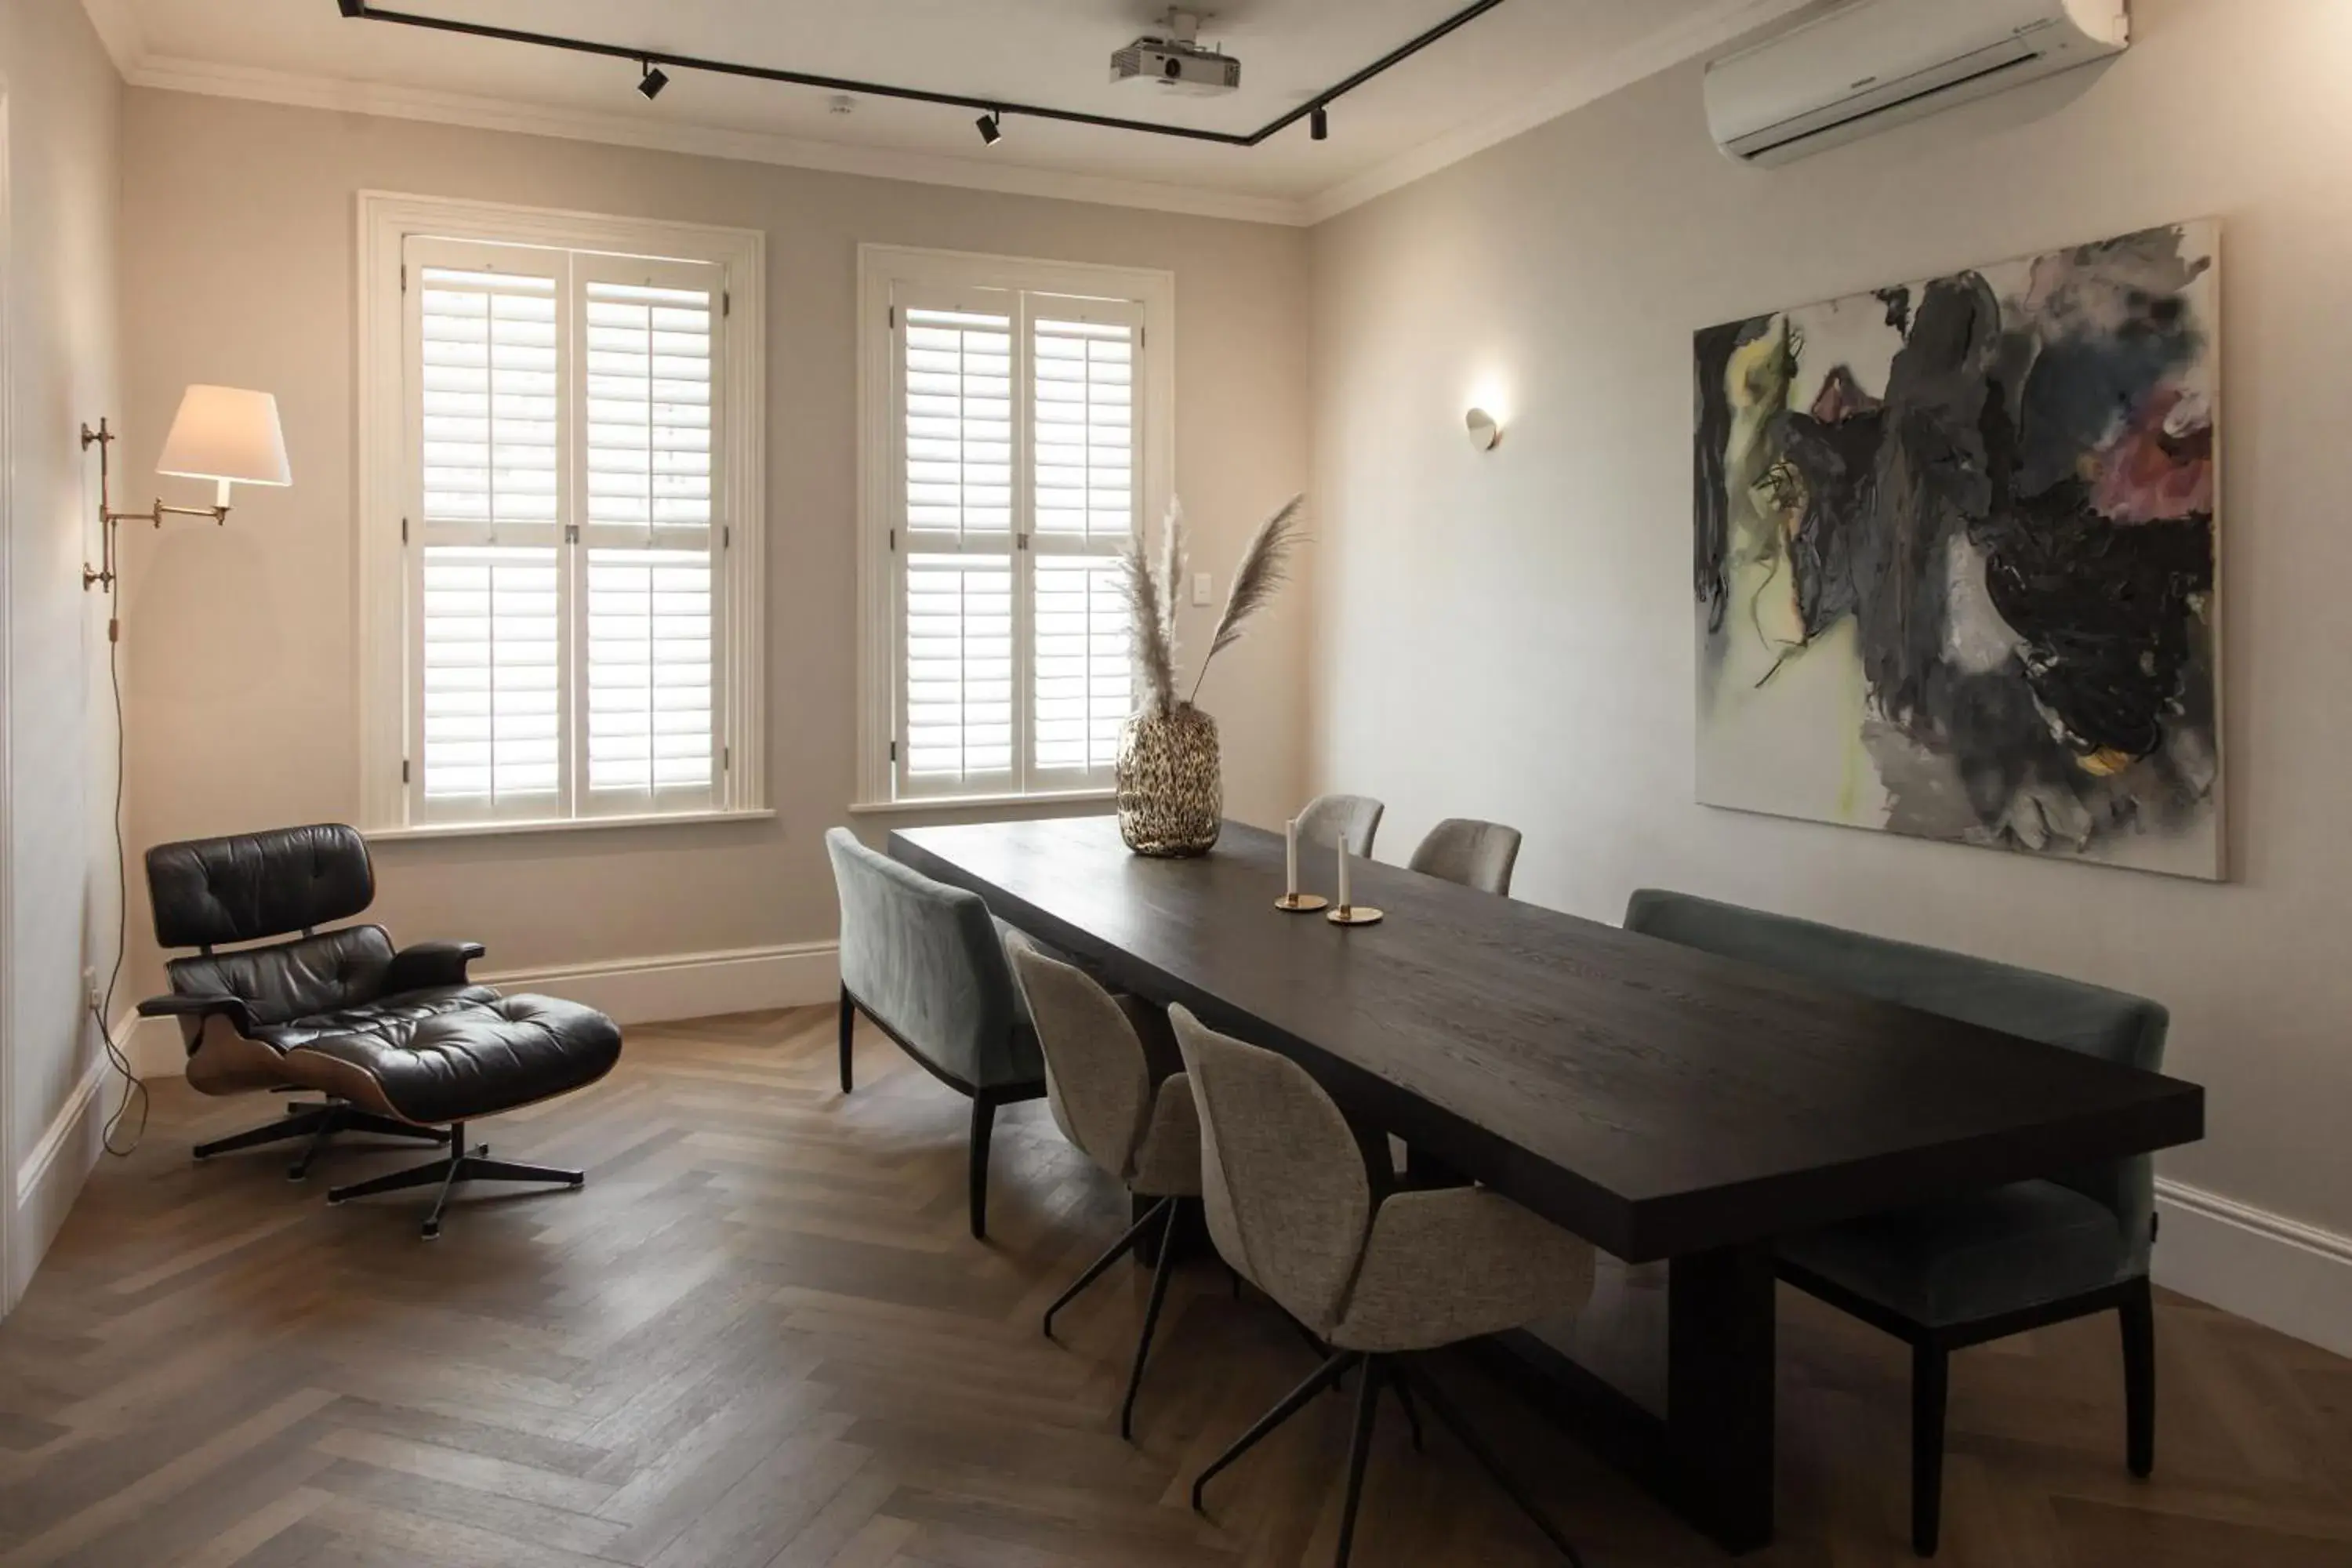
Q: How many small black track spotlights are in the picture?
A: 3